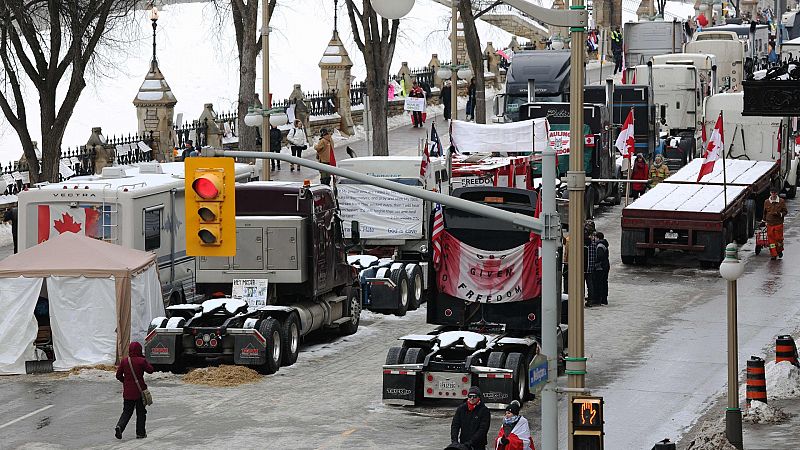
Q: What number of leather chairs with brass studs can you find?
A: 0